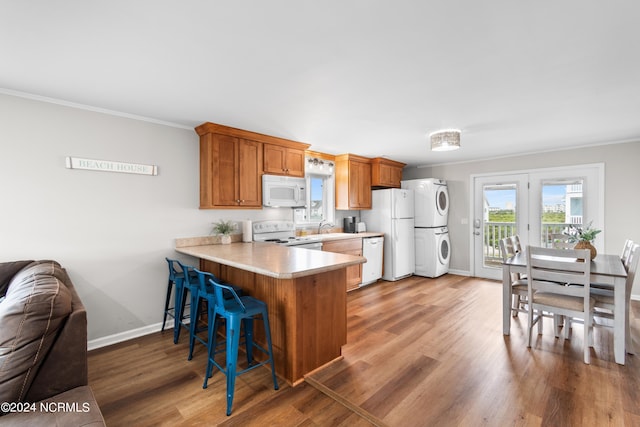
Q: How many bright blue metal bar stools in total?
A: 4